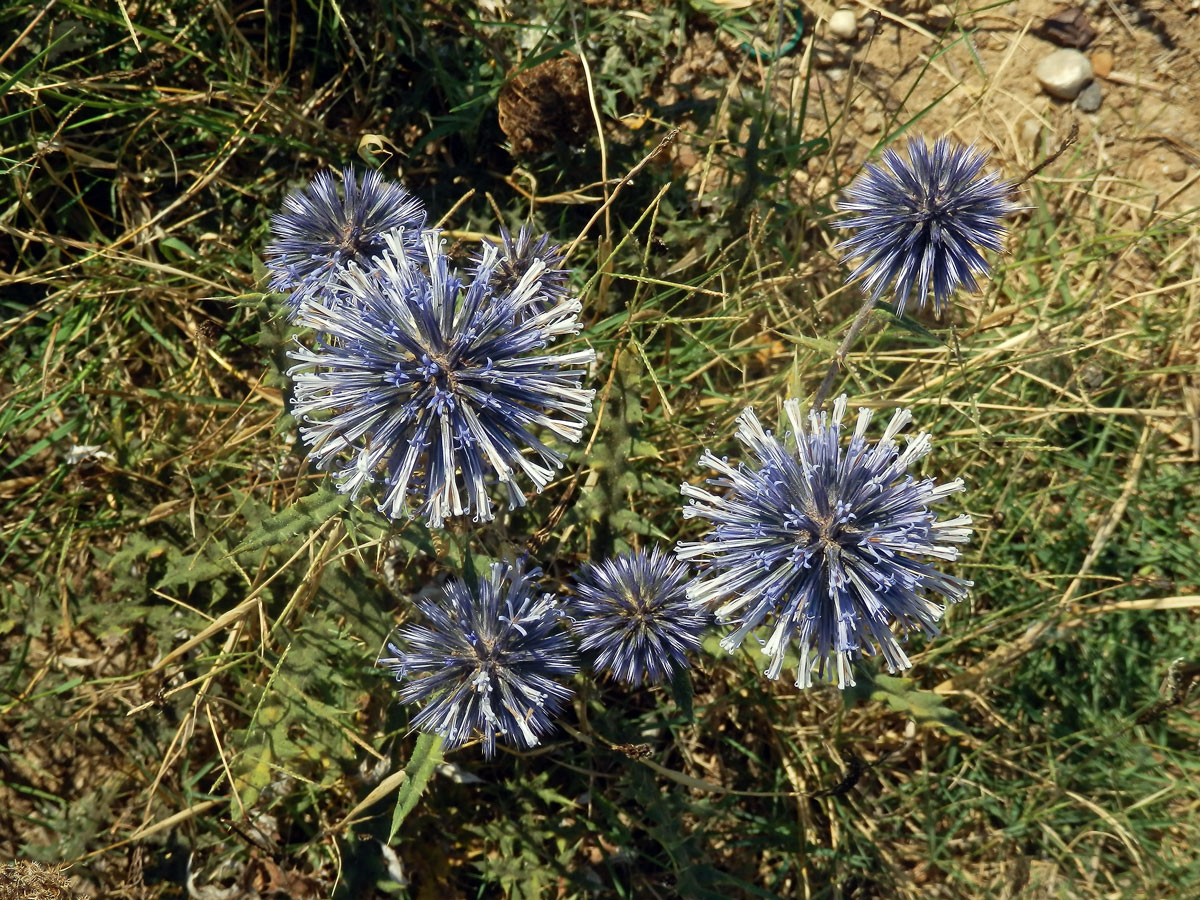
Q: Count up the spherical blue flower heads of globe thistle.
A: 7